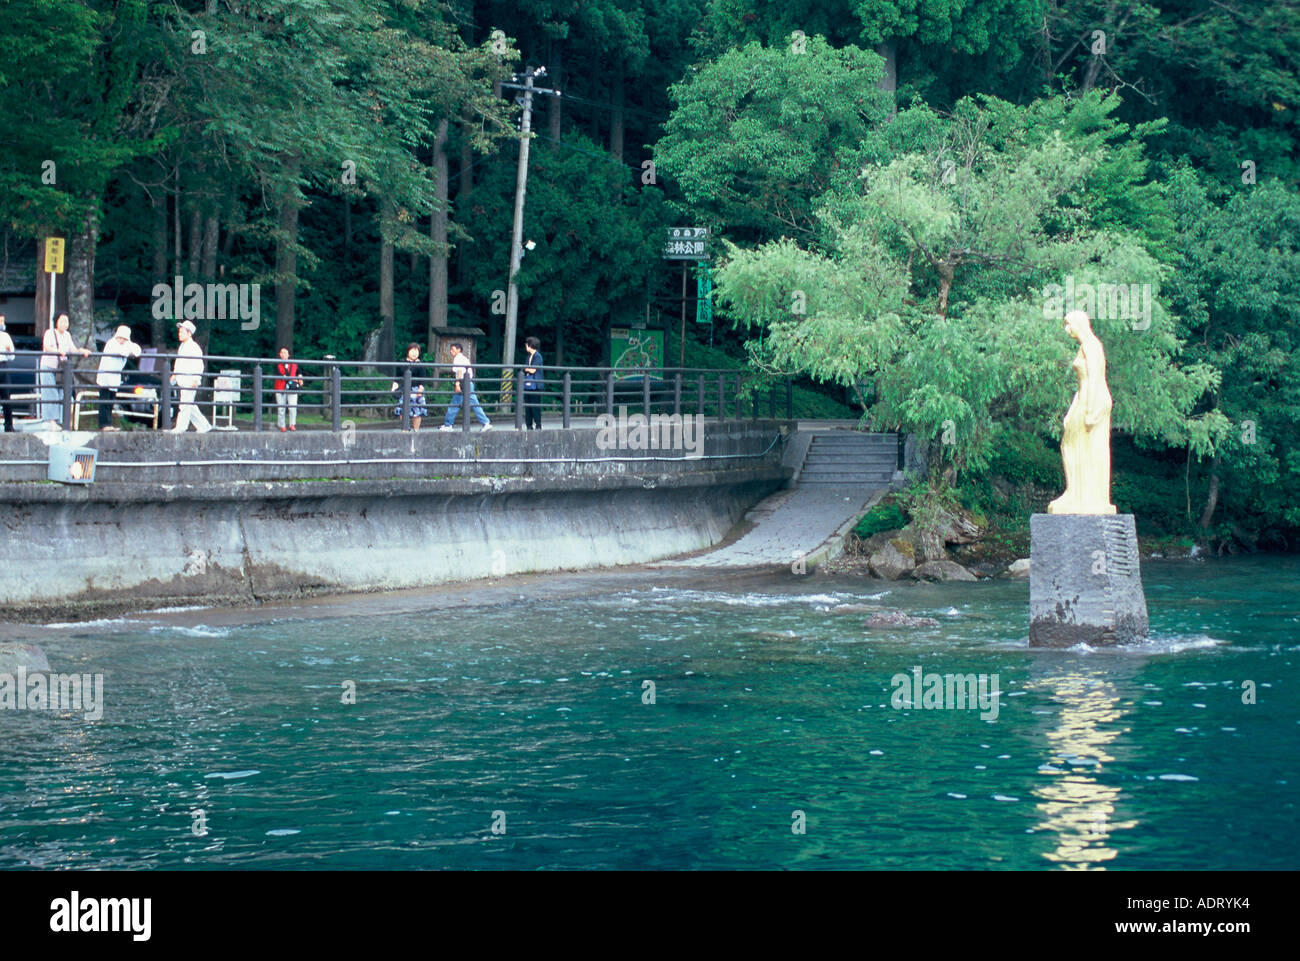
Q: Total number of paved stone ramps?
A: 1